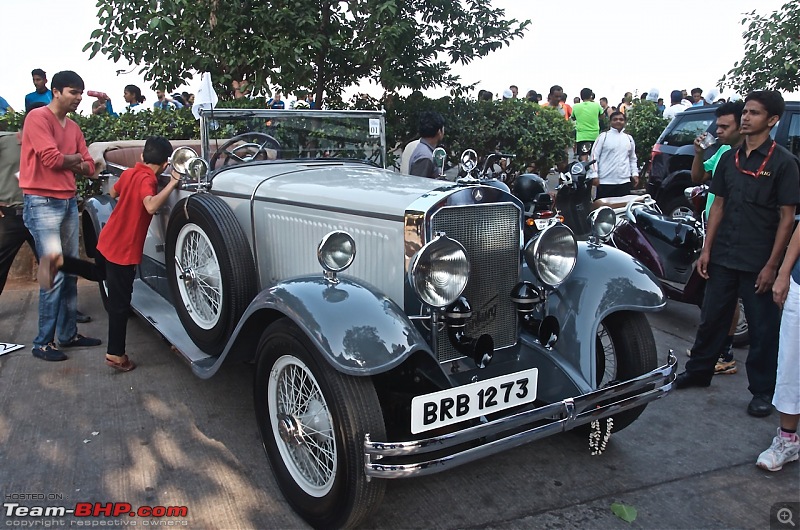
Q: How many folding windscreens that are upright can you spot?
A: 1